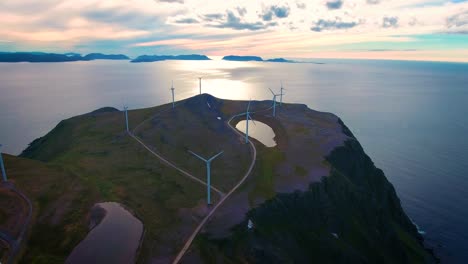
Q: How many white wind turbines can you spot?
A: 8